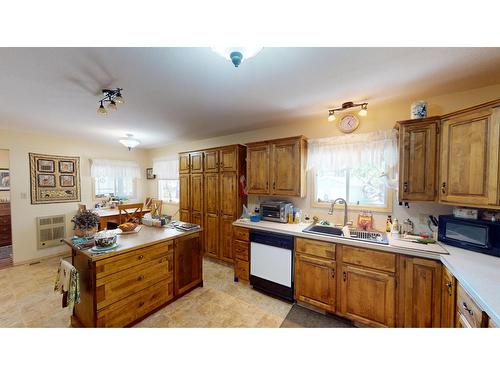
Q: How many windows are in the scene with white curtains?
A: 3